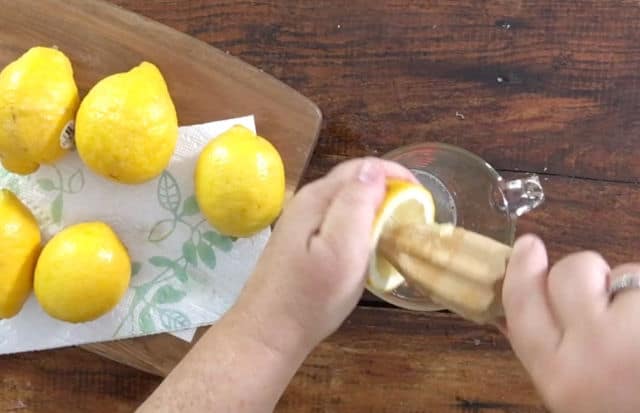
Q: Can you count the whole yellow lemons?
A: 5